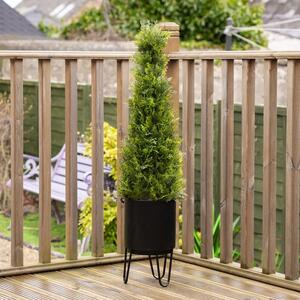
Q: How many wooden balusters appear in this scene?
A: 11